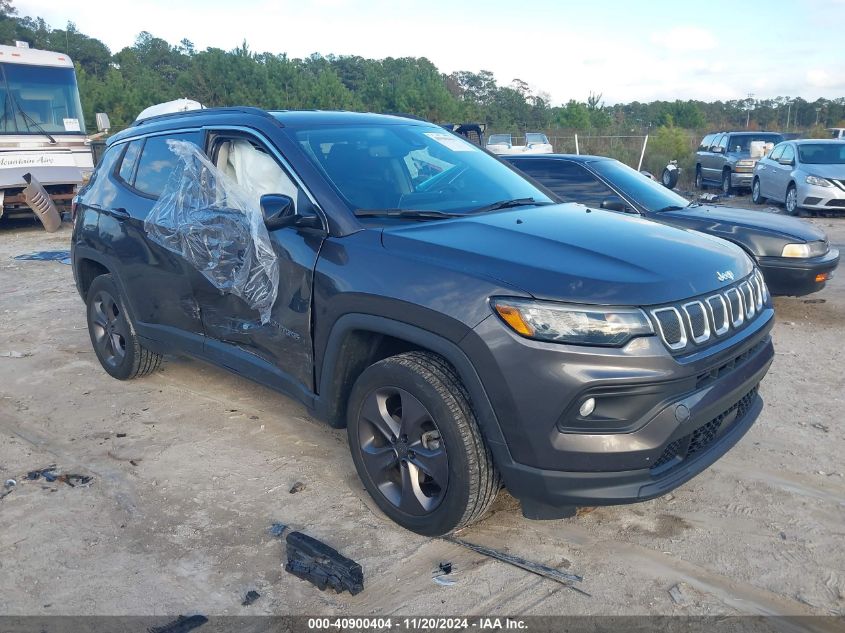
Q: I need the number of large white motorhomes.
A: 1